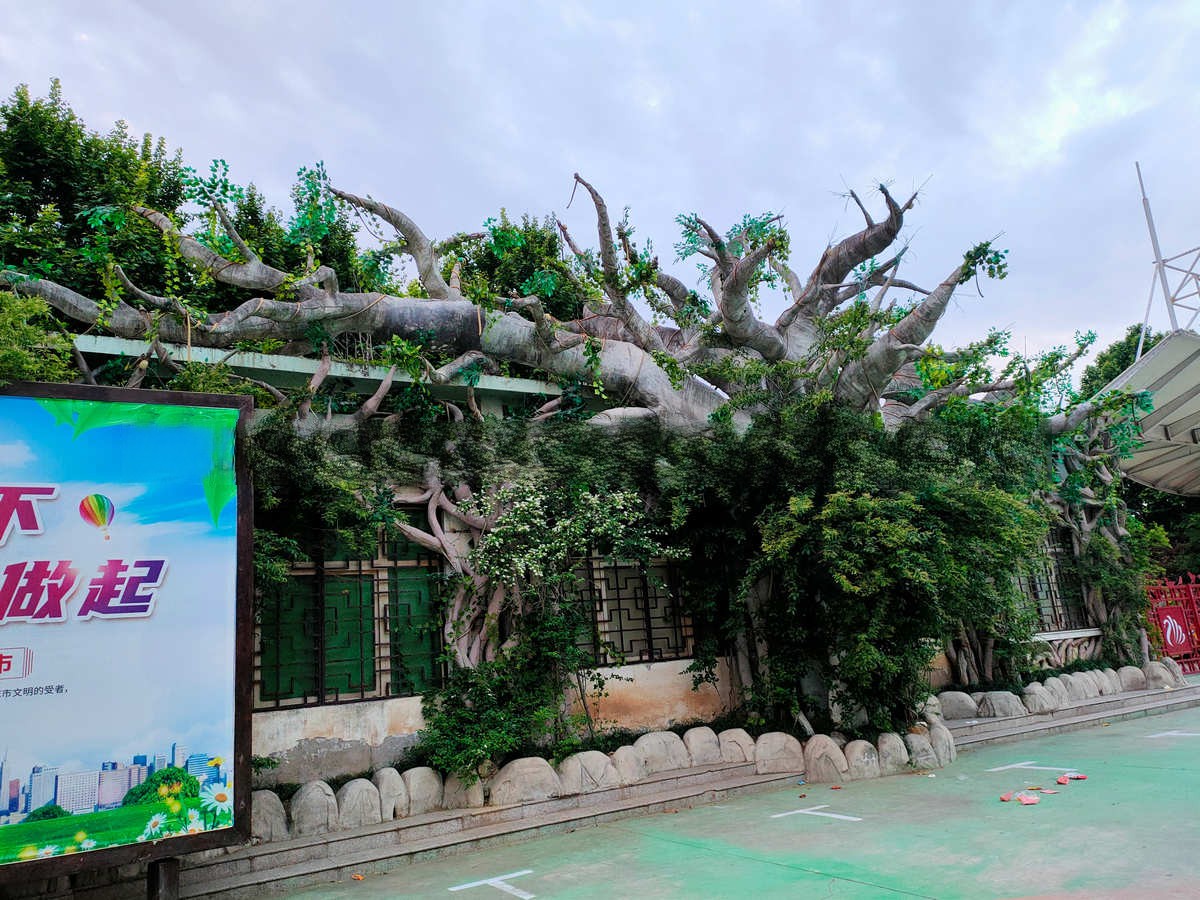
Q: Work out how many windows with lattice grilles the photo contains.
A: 3